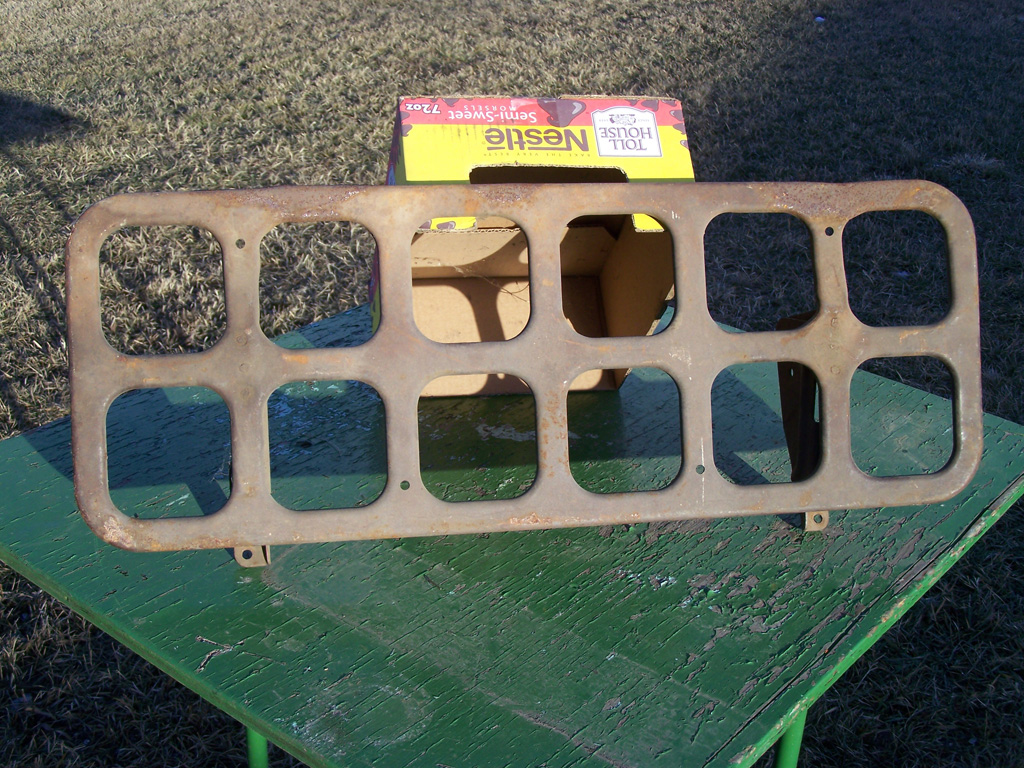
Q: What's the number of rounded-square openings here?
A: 12